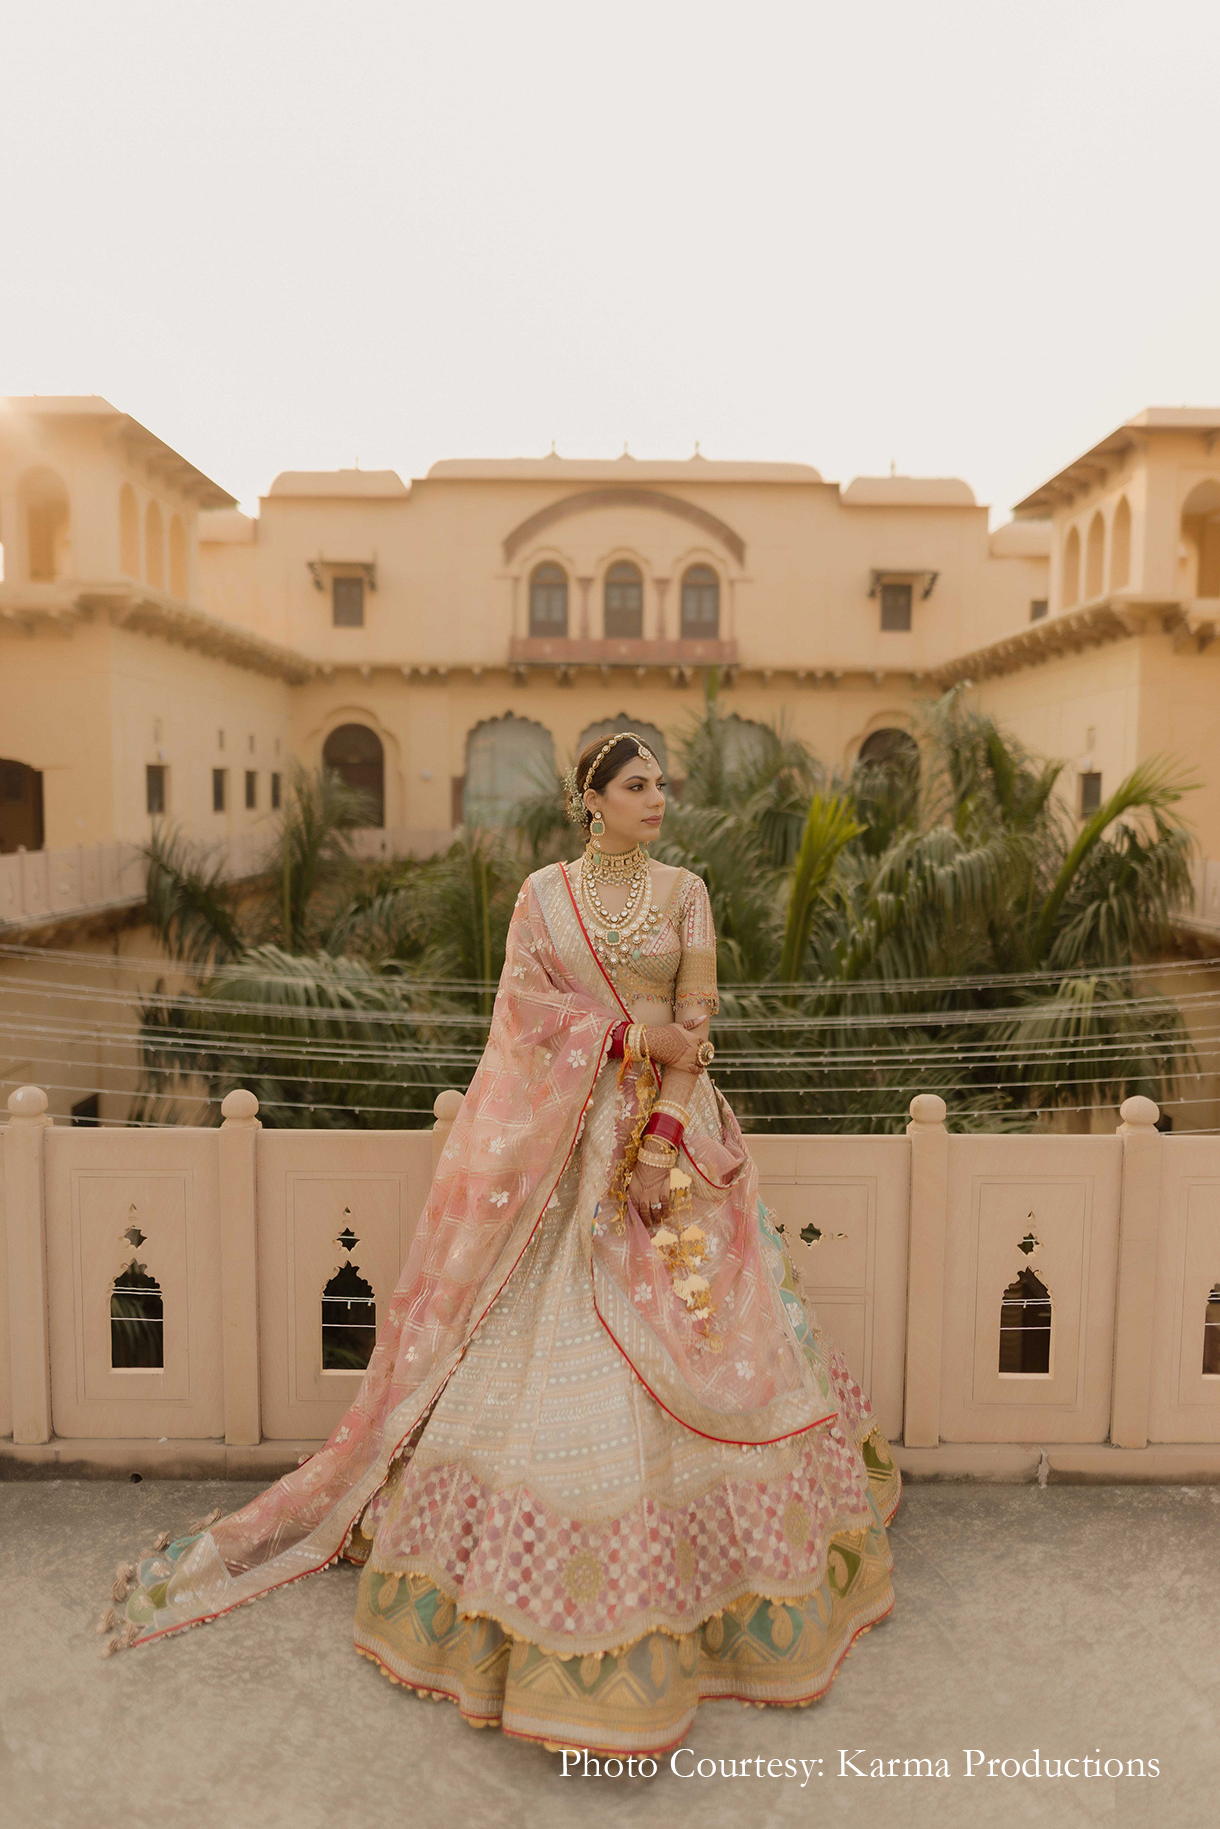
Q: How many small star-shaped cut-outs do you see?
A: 4